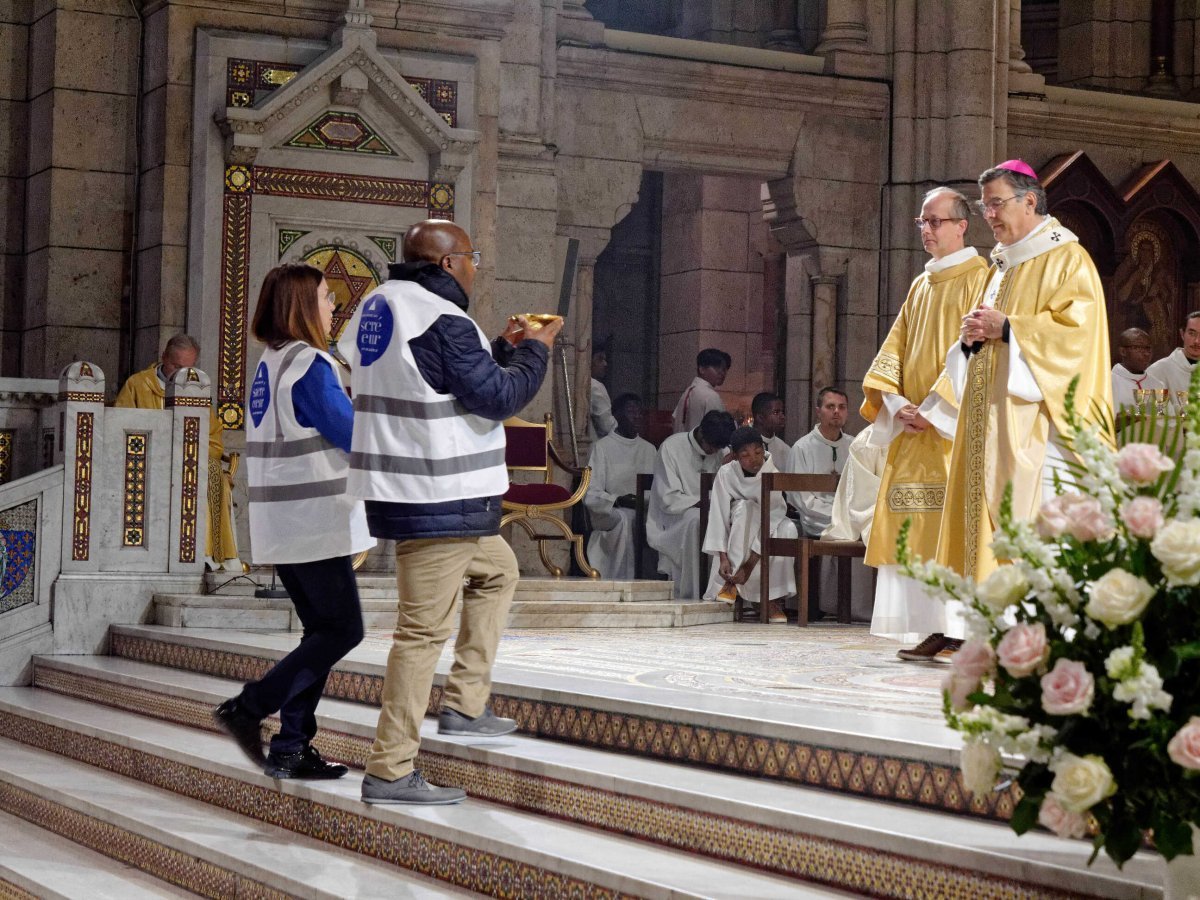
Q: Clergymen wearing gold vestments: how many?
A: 3